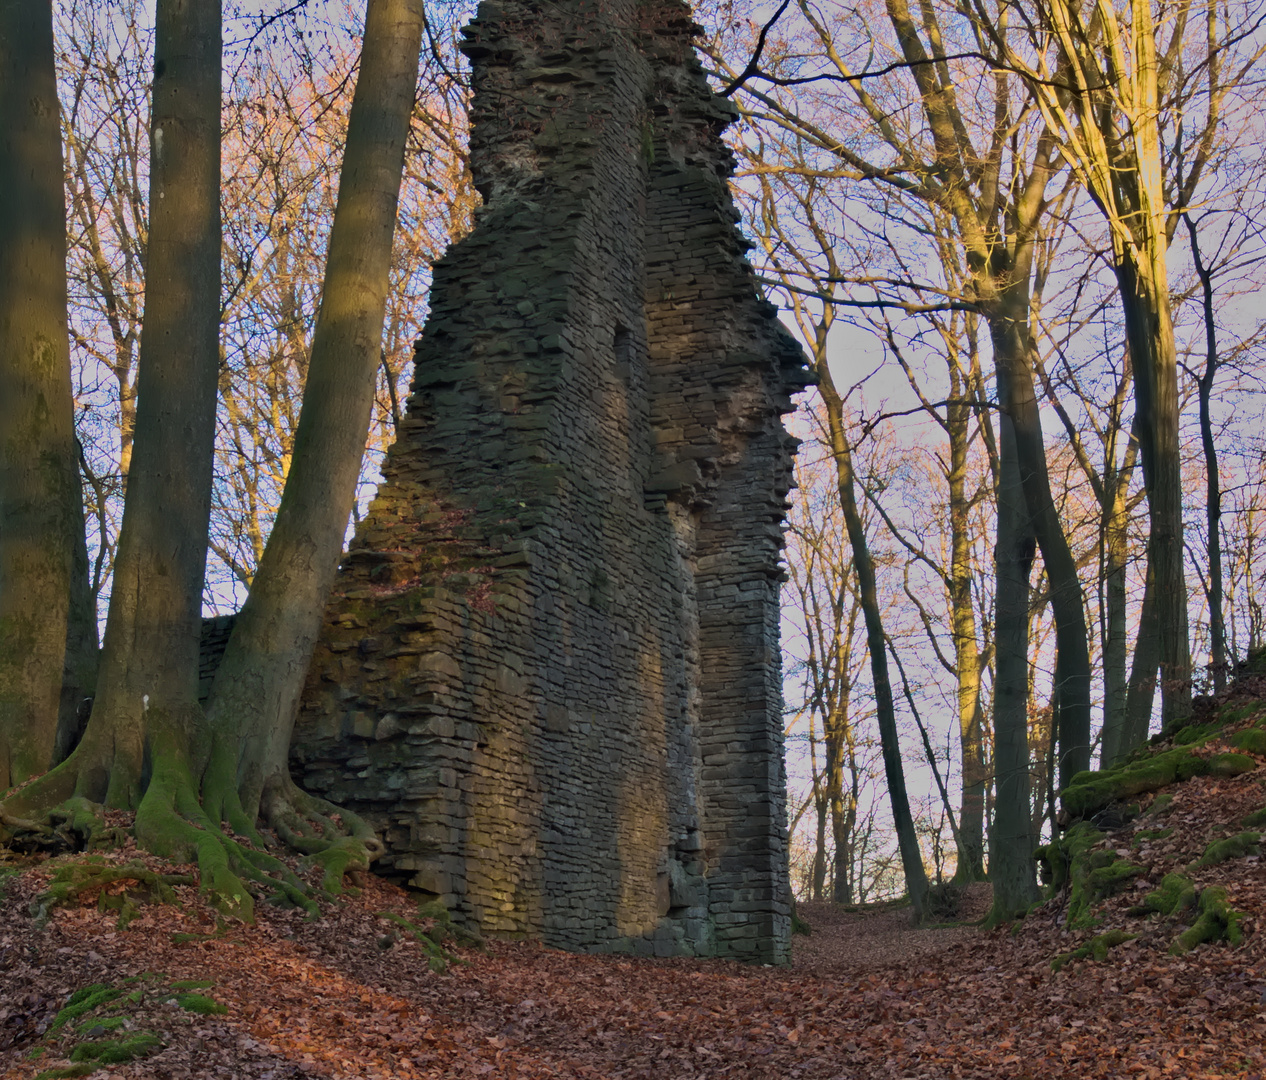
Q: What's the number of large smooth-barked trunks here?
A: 3